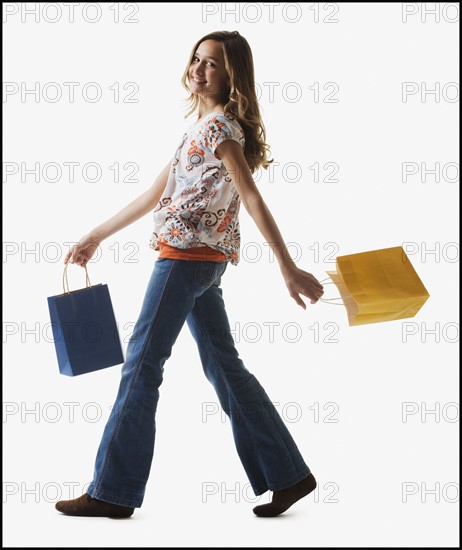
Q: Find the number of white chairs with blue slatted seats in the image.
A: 0